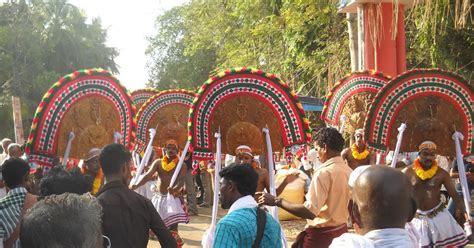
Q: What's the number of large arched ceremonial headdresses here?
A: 6